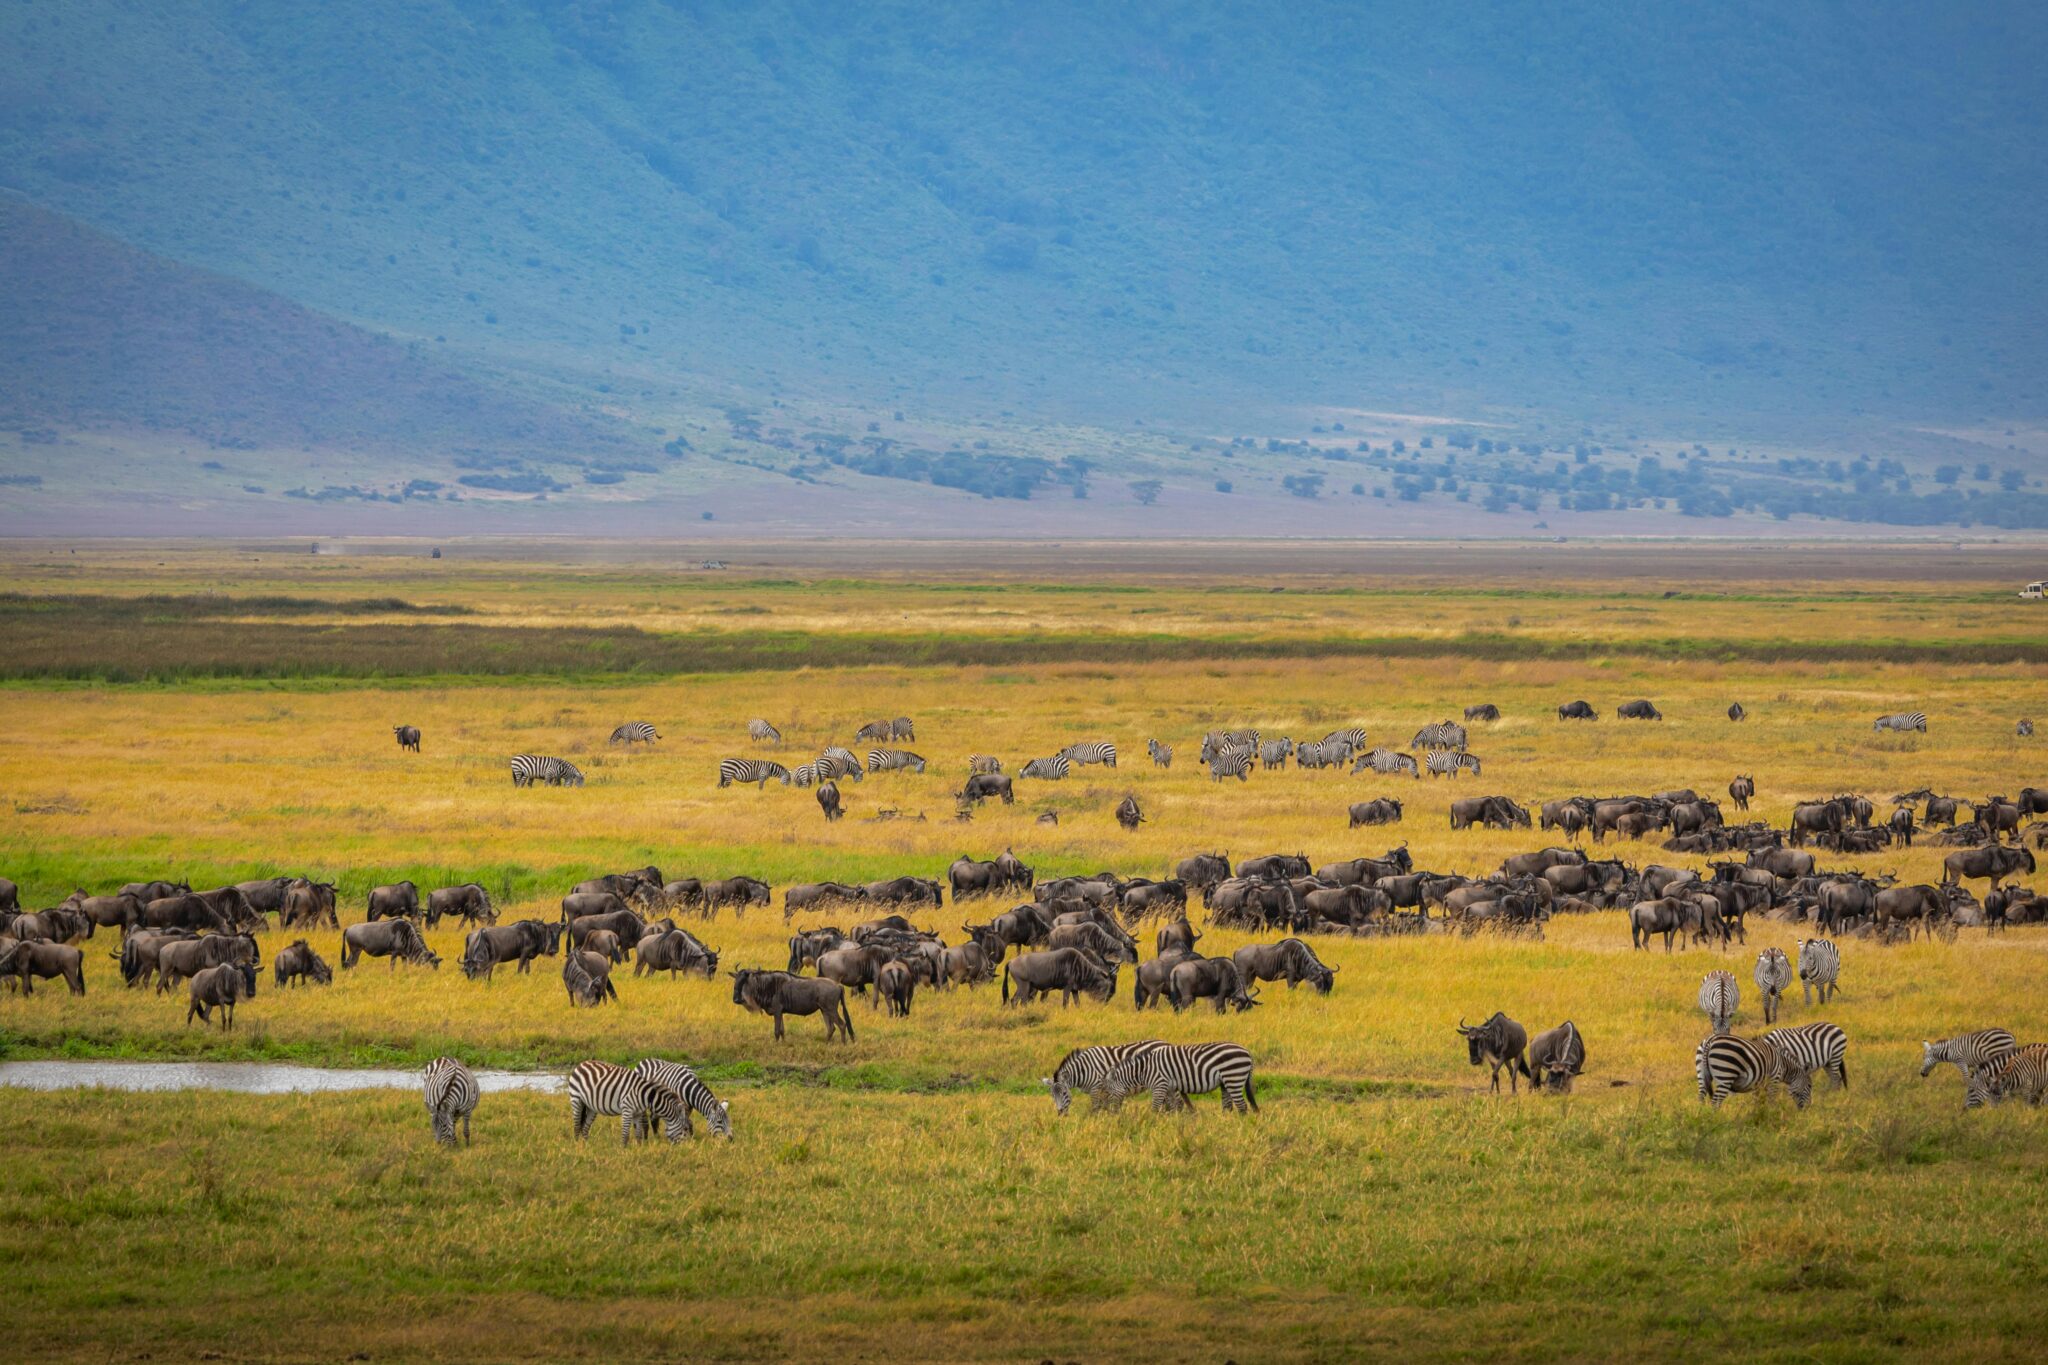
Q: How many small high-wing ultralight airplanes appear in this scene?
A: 0